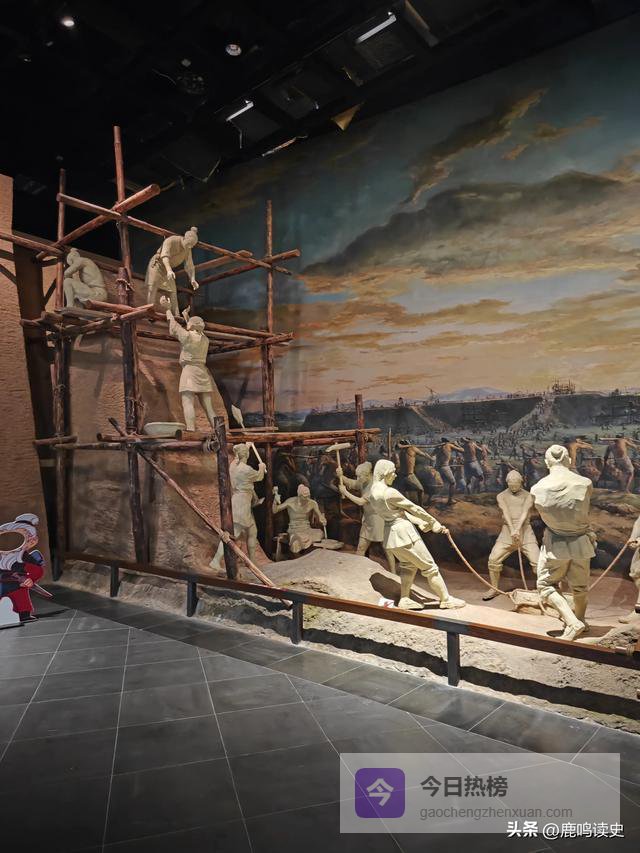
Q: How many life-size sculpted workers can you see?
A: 10